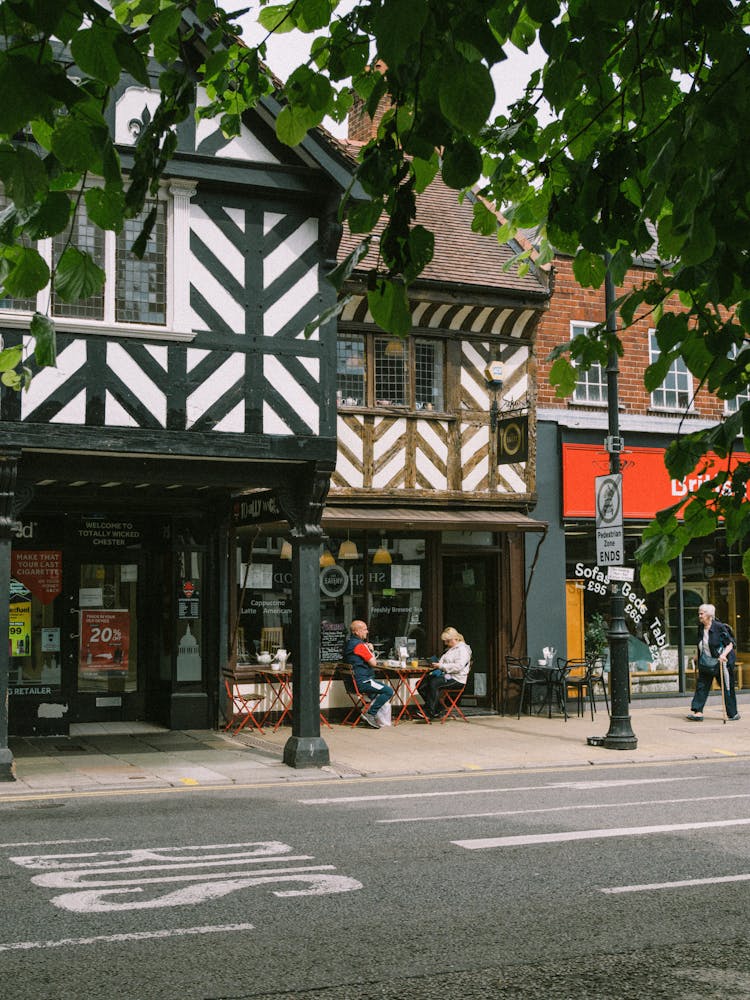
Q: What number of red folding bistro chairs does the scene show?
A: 4